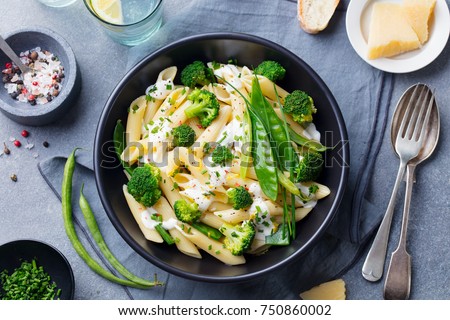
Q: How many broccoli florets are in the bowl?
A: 11